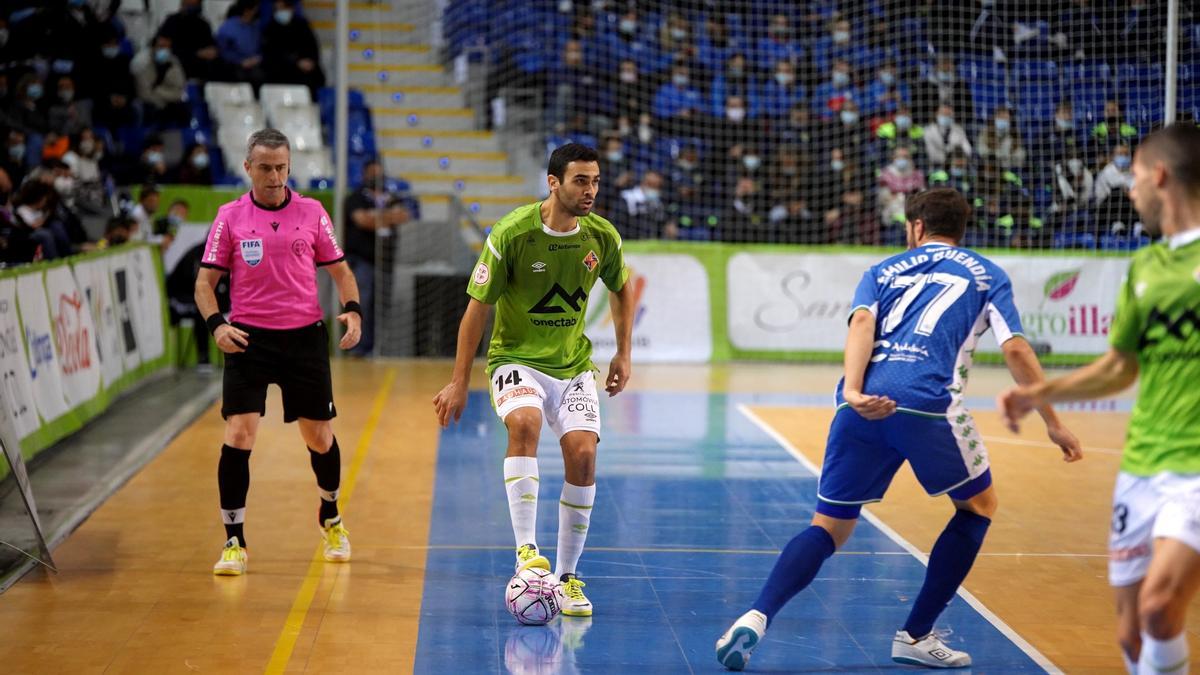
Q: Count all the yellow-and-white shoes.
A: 4